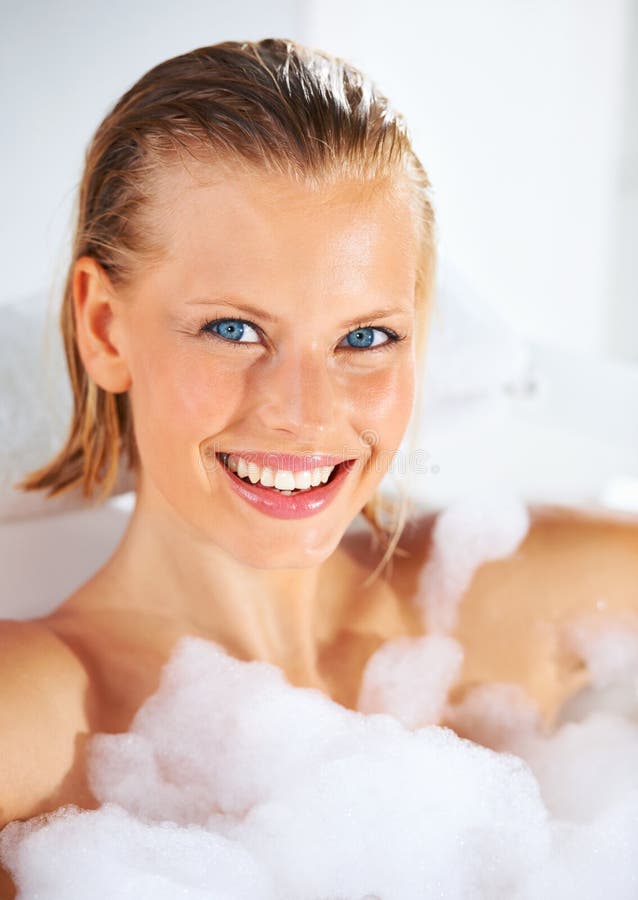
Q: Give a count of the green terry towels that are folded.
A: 0